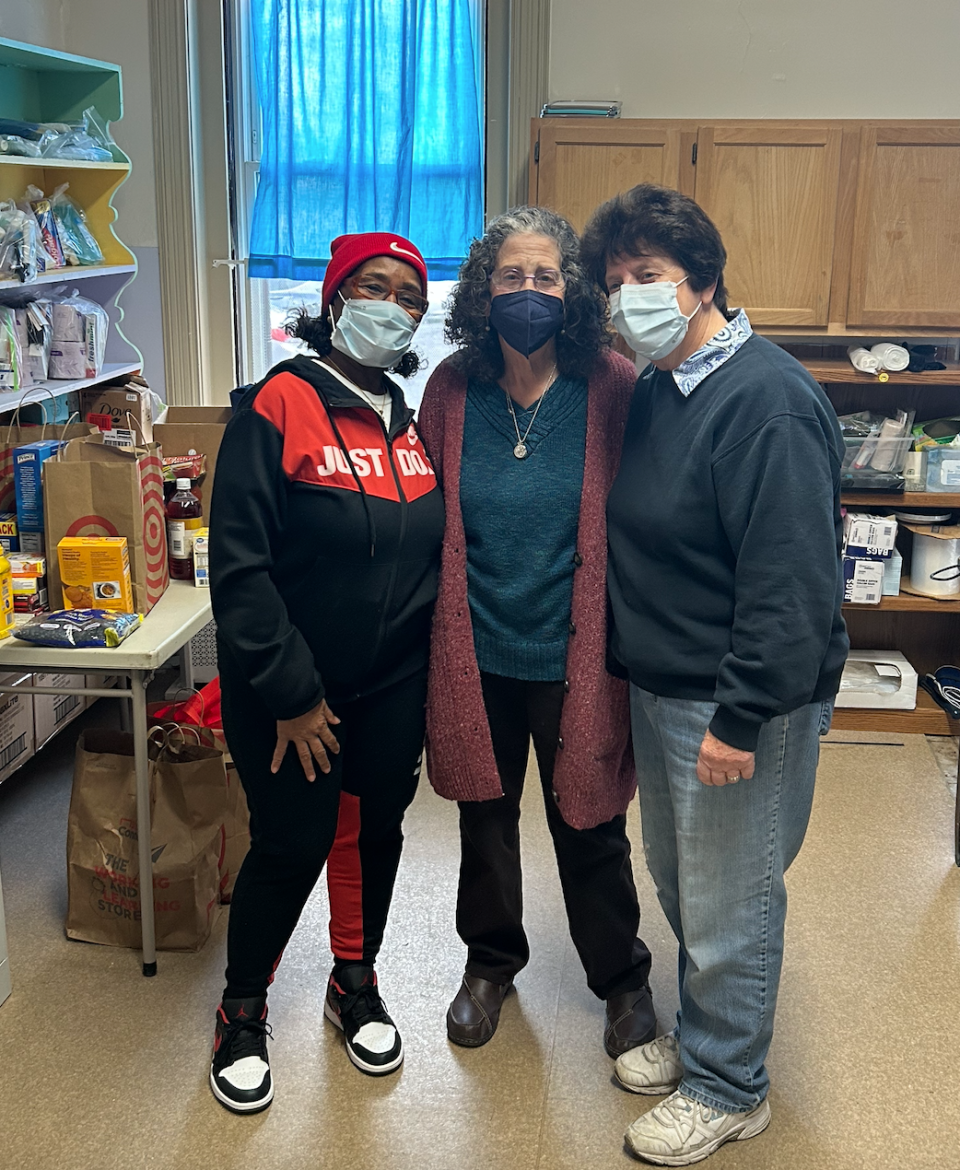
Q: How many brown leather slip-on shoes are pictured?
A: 2